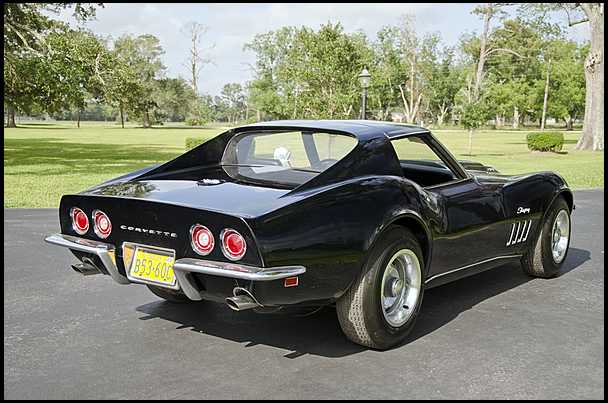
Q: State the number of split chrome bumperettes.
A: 2